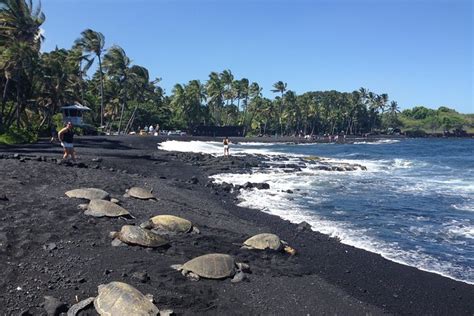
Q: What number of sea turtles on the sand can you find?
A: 8